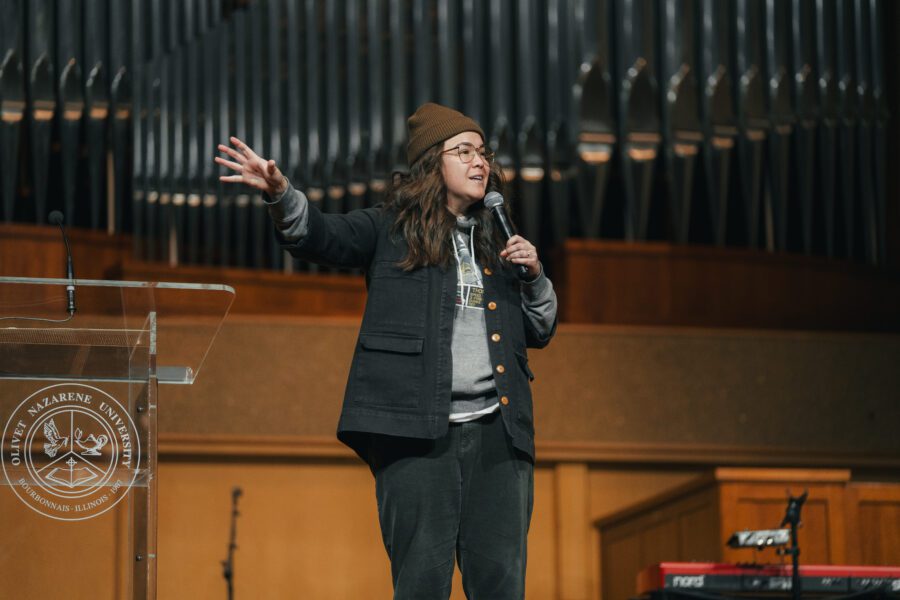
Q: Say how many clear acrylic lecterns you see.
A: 1